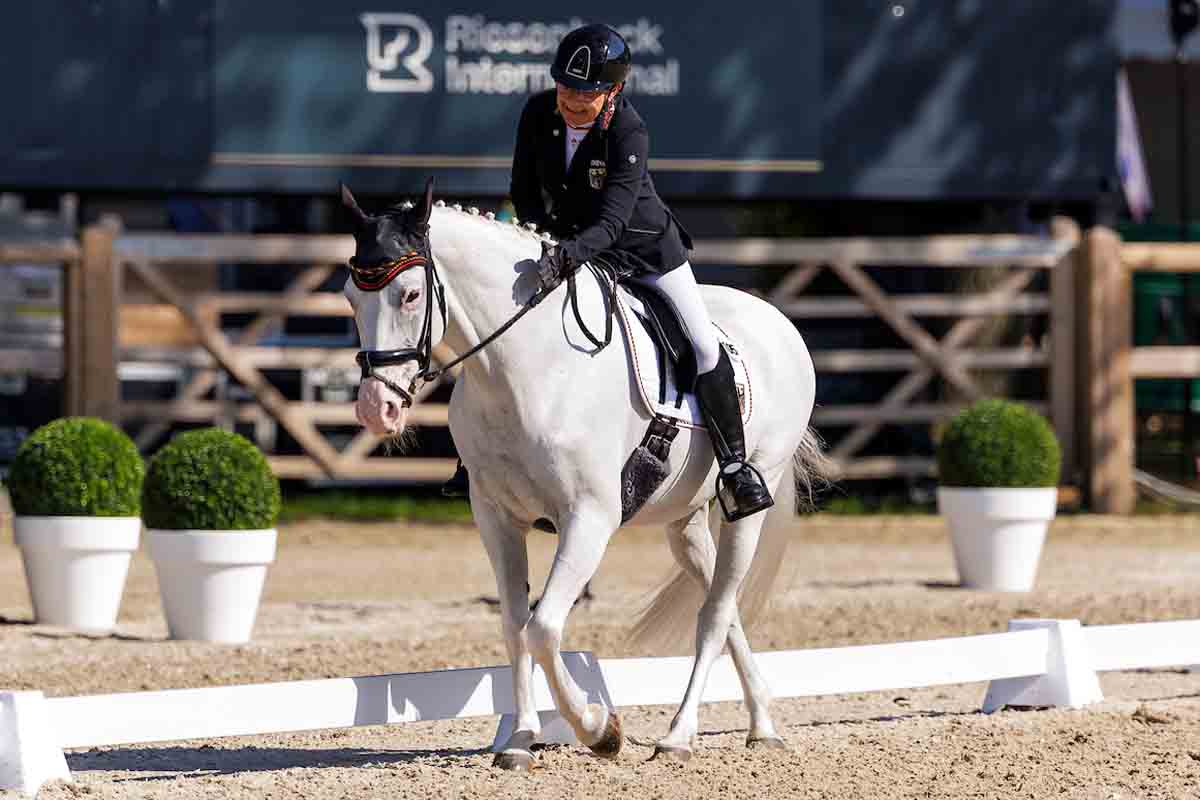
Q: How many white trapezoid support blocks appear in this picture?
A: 3